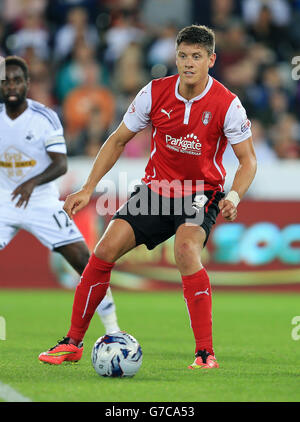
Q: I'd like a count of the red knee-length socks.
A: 2